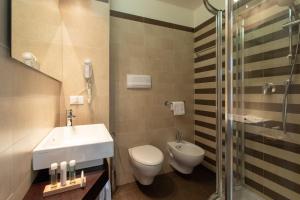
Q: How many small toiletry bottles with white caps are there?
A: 3